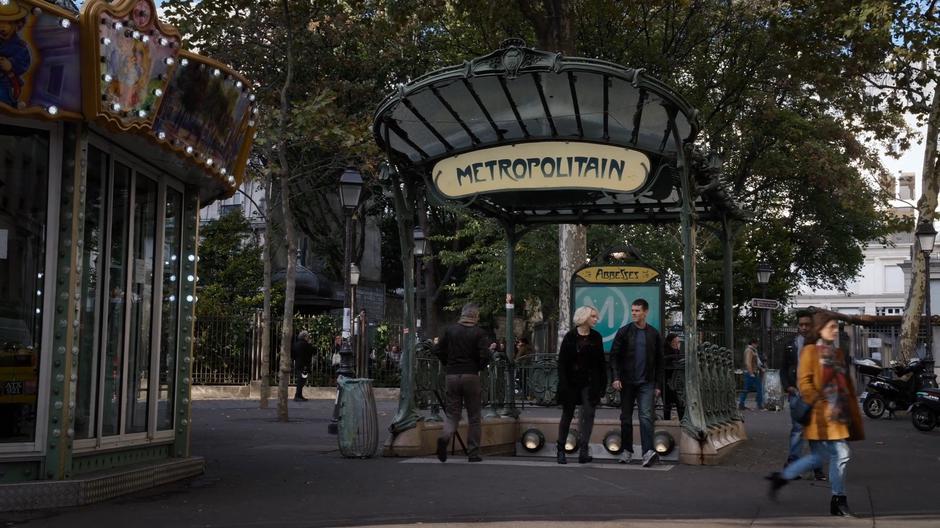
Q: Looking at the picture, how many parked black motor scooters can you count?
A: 2